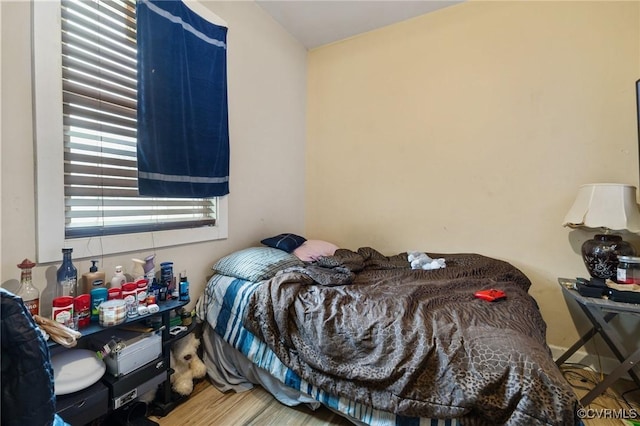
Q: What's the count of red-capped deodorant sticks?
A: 5